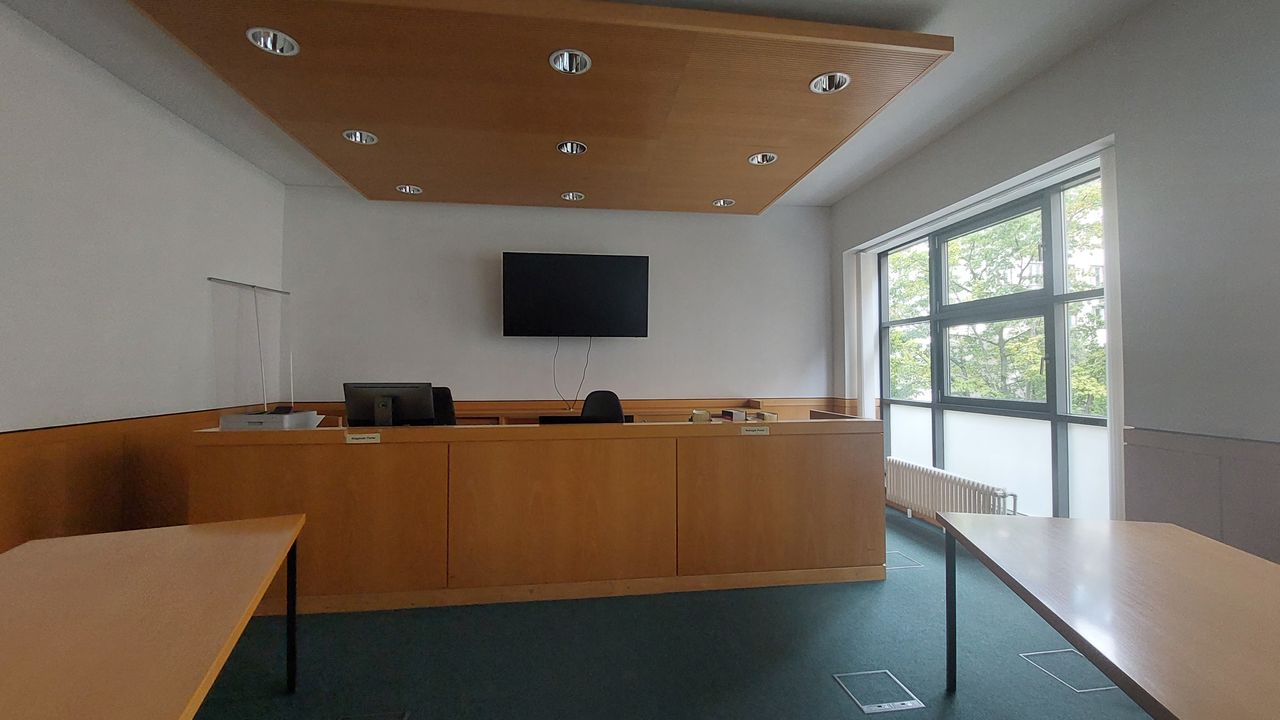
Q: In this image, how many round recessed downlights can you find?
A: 9